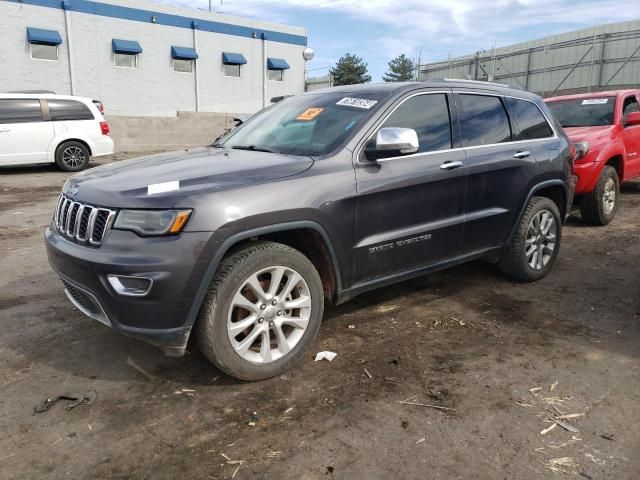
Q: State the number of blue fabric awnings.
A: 5